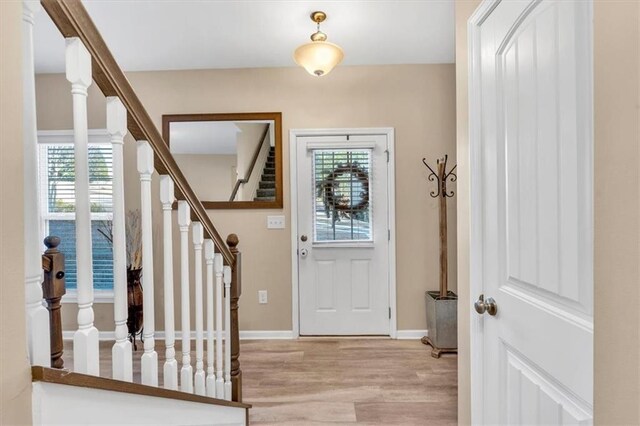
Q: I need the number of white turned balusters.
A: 10